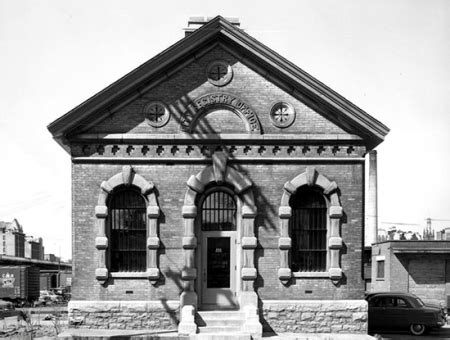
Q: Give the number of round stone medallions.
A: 3